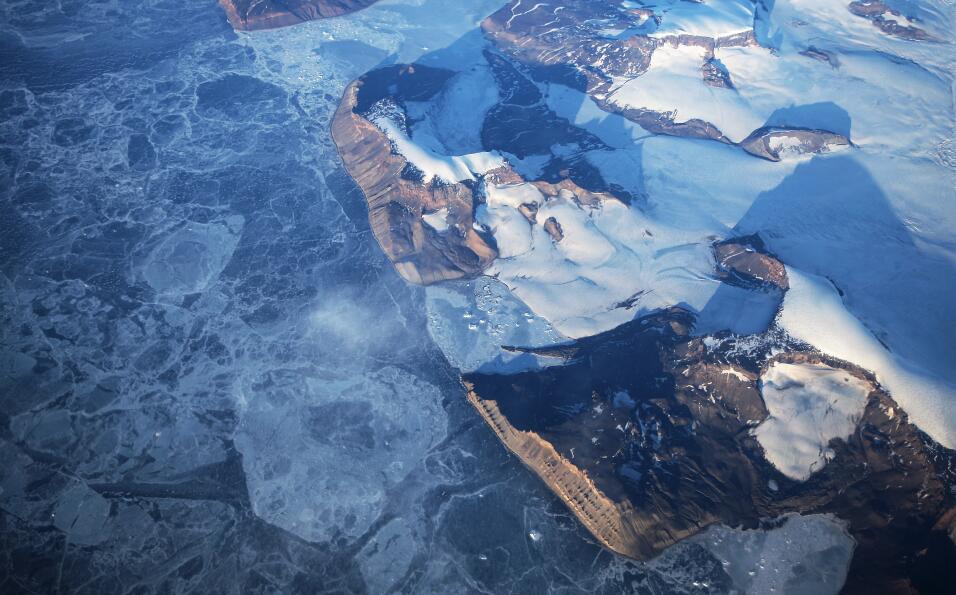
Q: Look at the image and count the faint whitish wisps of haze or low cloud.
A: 1